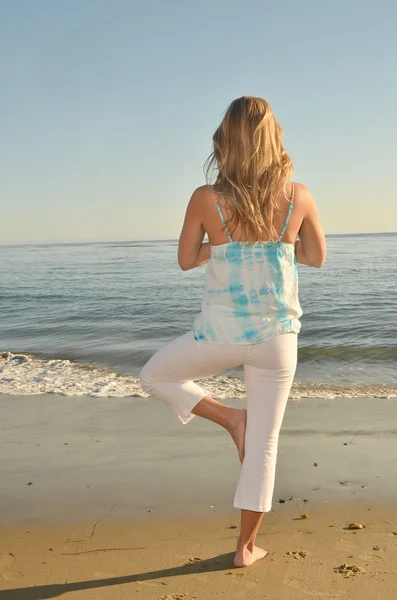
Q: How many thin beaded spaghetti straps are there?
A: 2